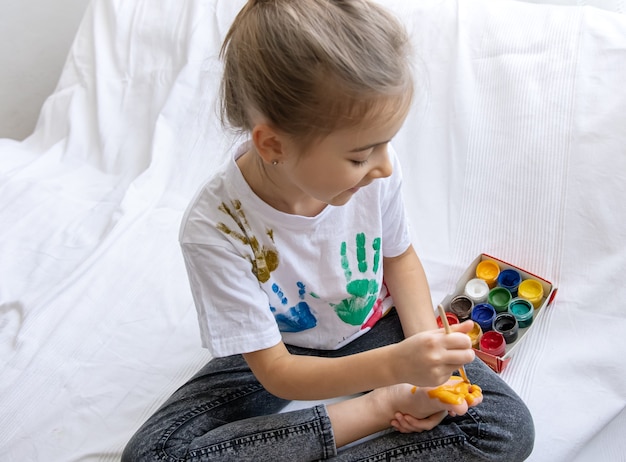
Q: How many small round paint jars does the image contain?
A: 12